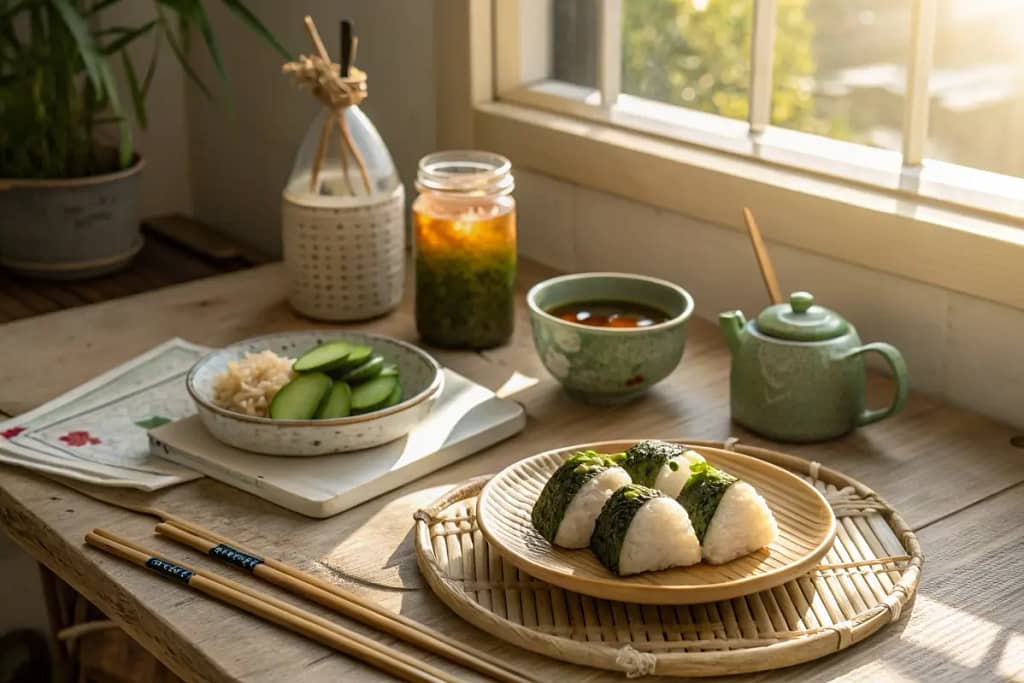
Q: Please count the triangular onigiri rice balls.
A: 4